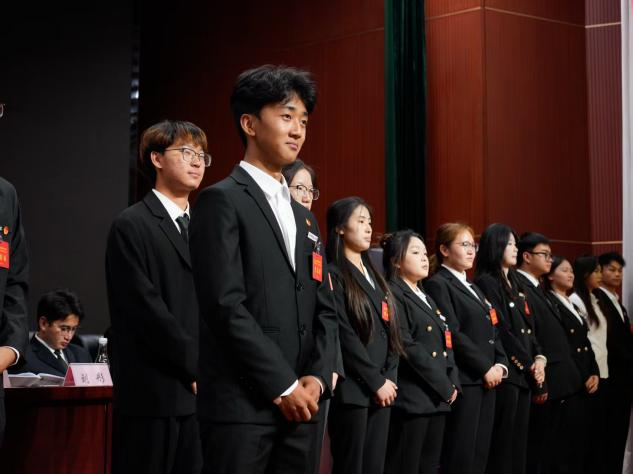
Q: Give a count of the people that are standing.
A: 12